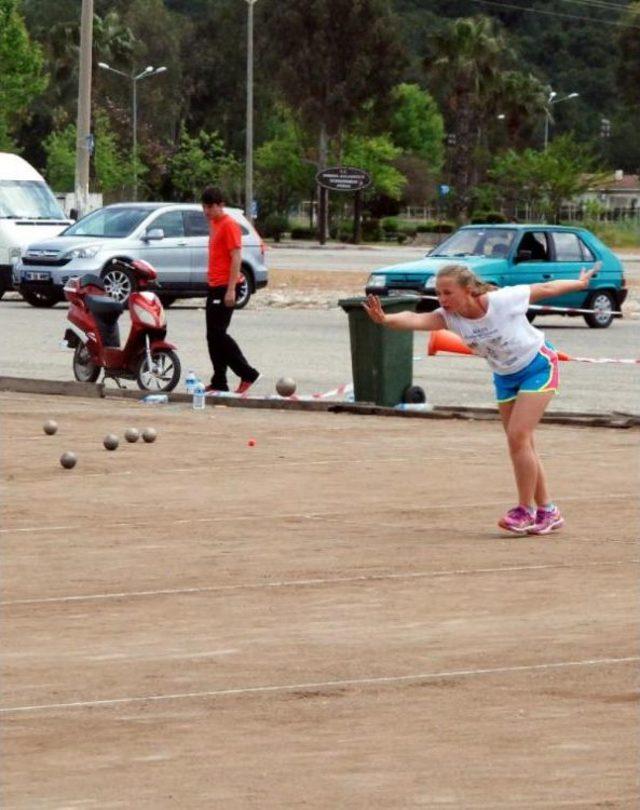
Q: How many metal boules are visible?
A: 6